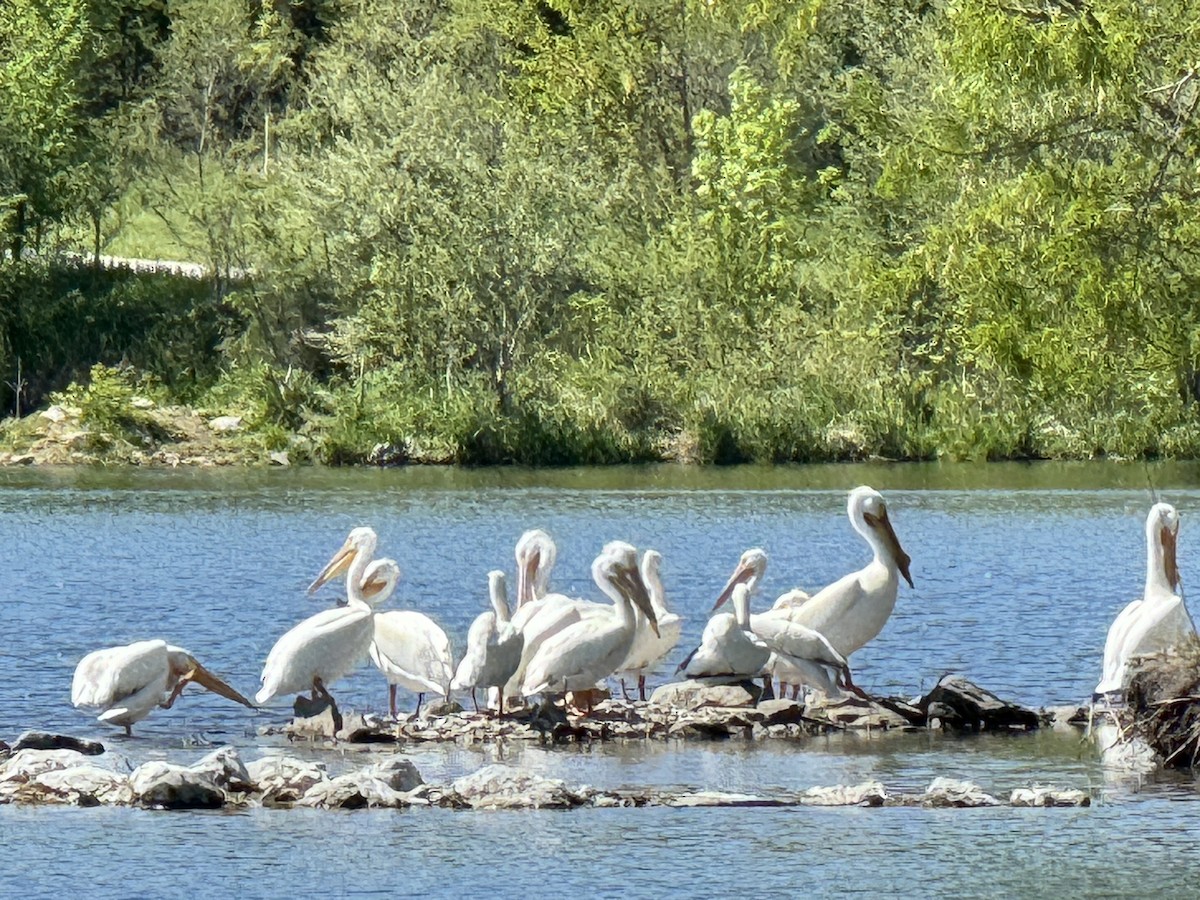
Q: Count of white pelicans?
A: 12